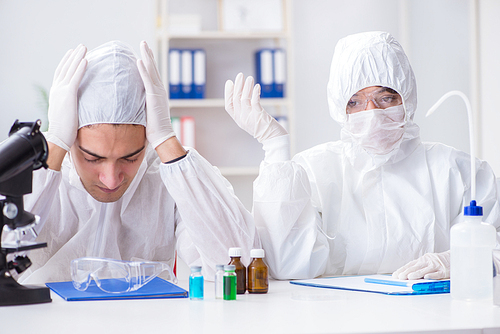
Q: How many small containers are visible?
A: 5